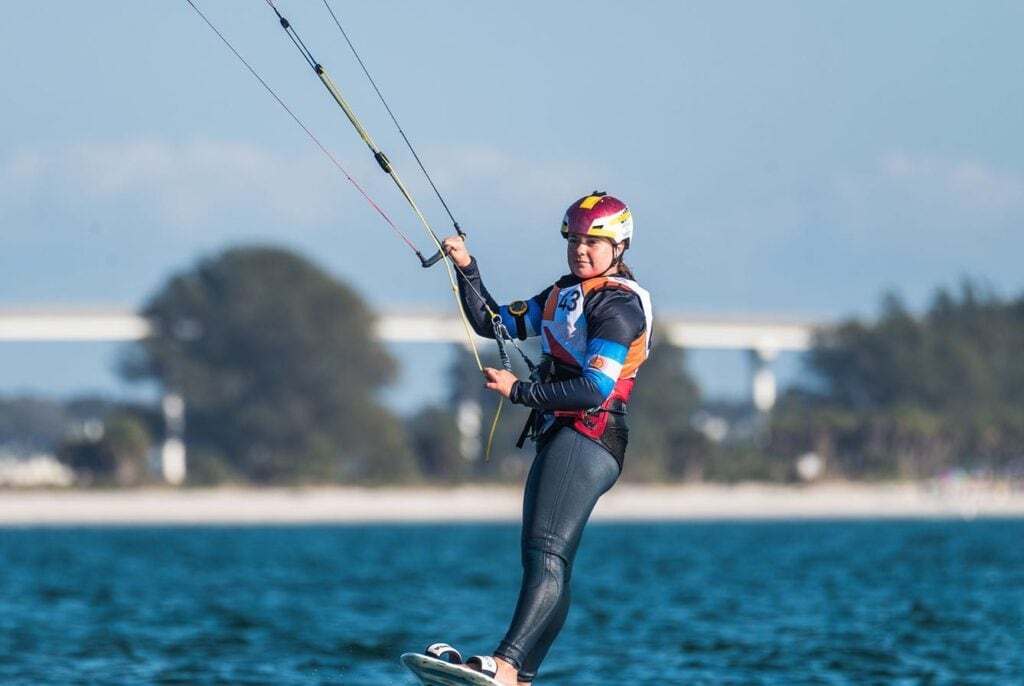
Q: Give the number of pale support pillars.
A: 3